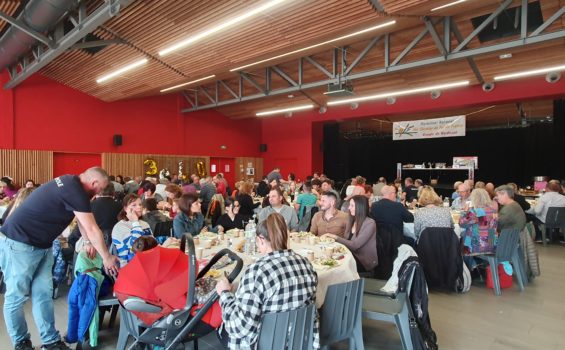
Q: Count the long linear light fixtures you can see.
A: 8